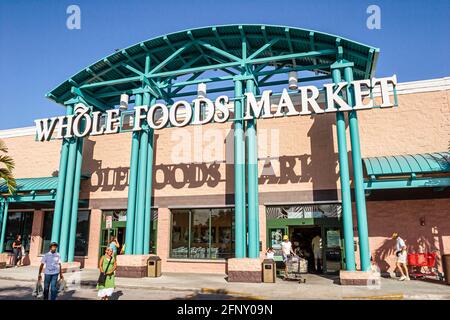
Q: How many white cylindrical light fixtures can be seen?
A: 3